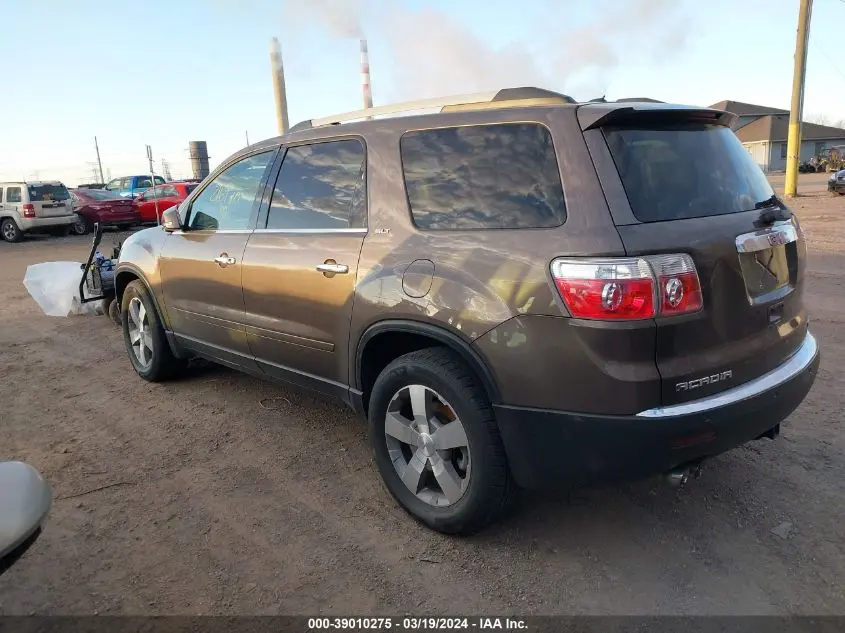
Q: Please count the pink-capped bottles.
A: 0